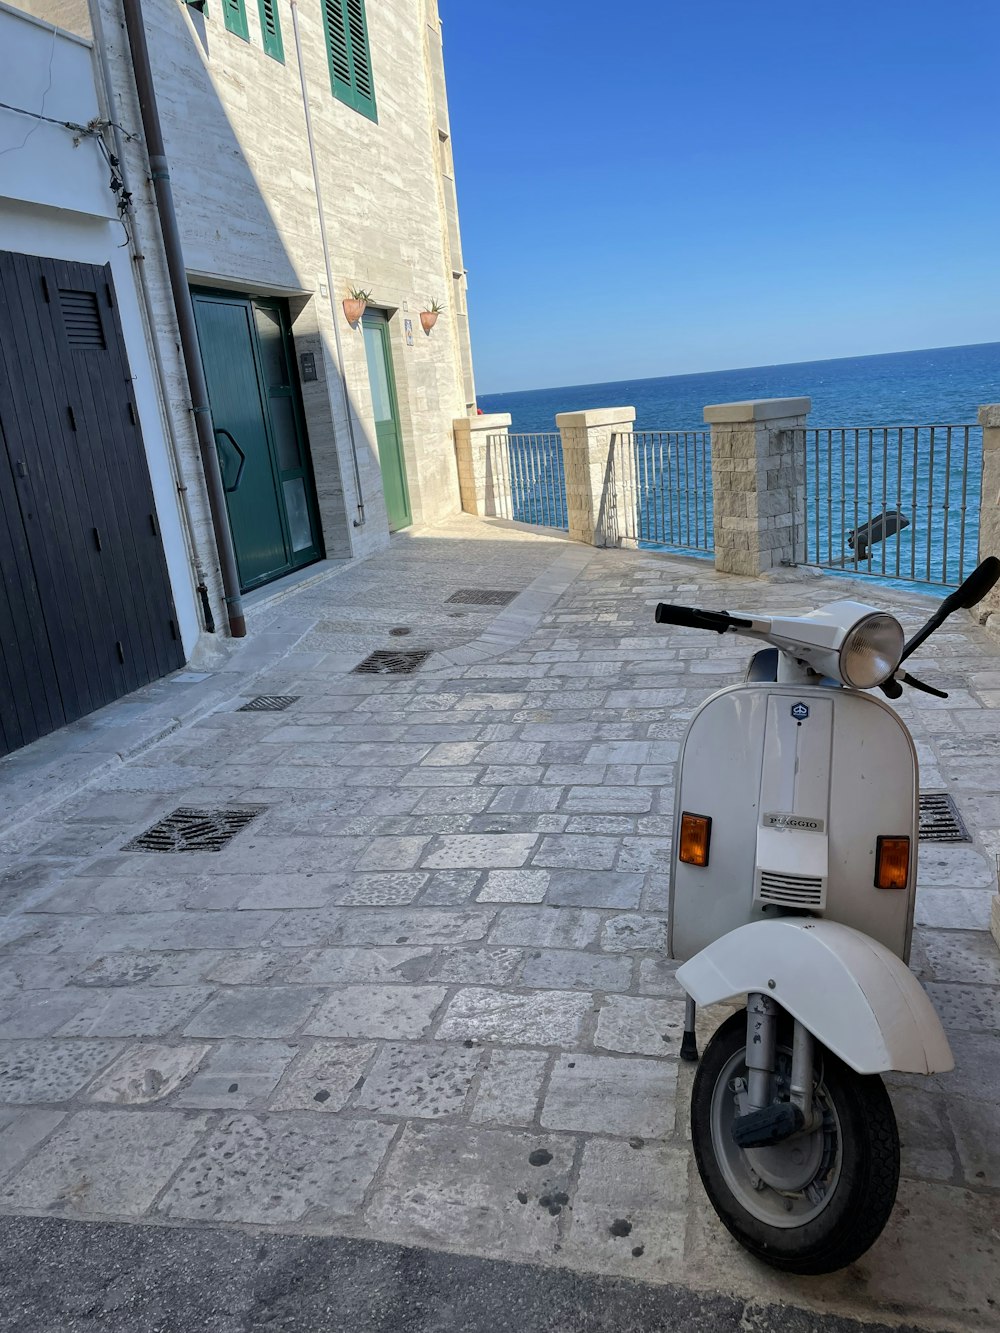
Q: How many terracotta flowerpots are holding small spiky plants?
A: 2